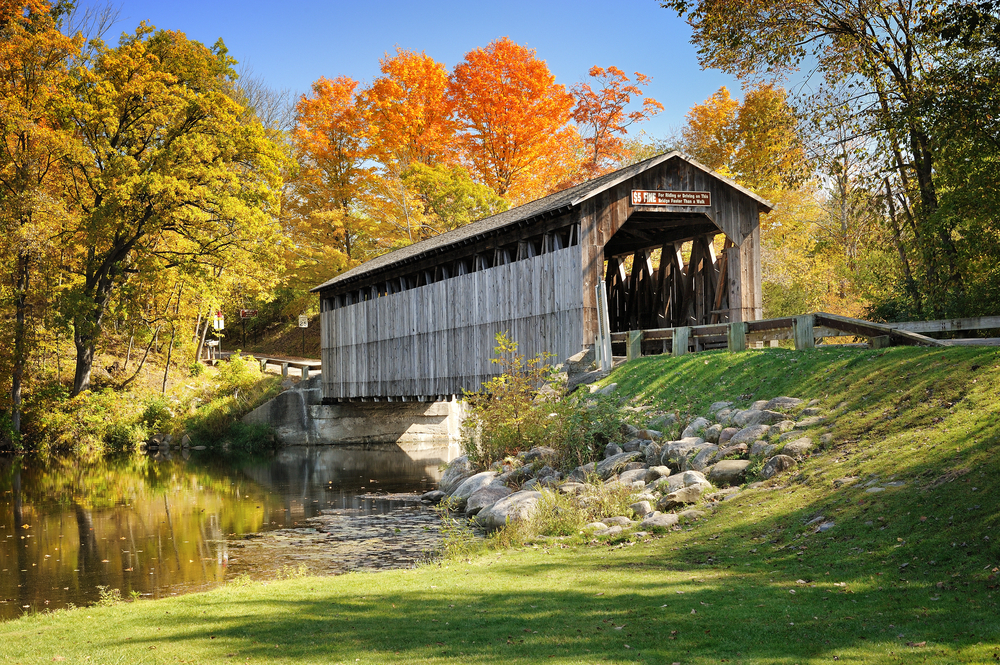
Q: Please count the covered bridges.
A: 1